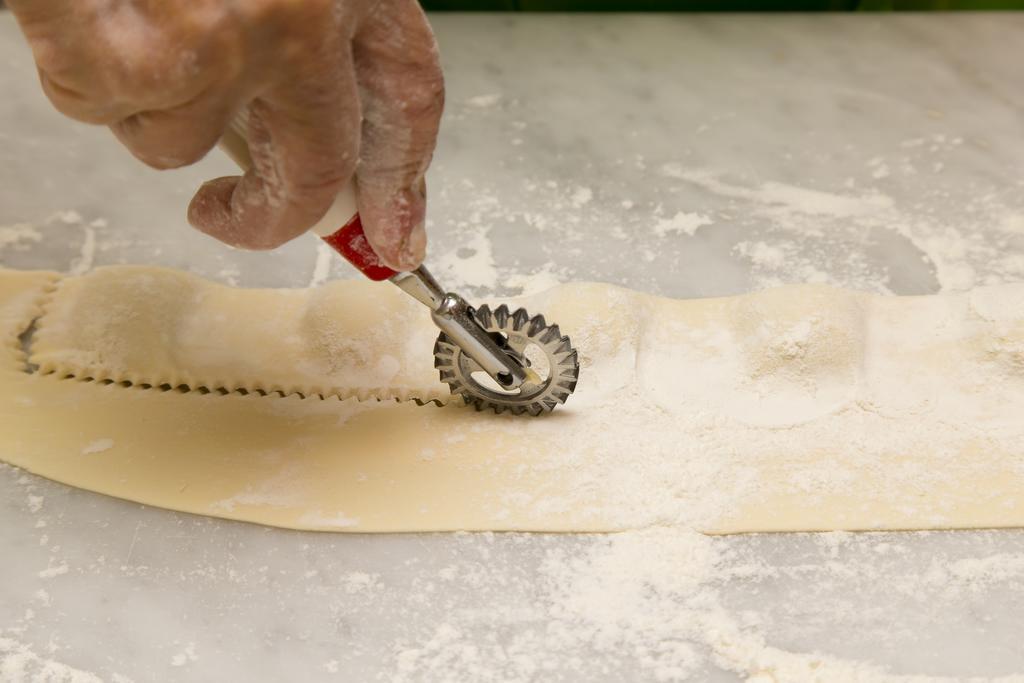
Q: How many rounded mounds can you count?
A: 5